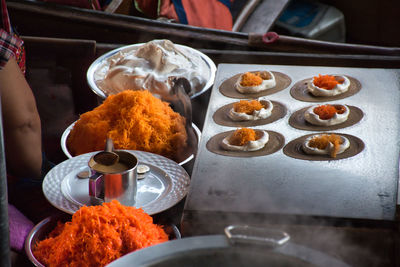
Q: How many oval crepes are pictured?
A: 6